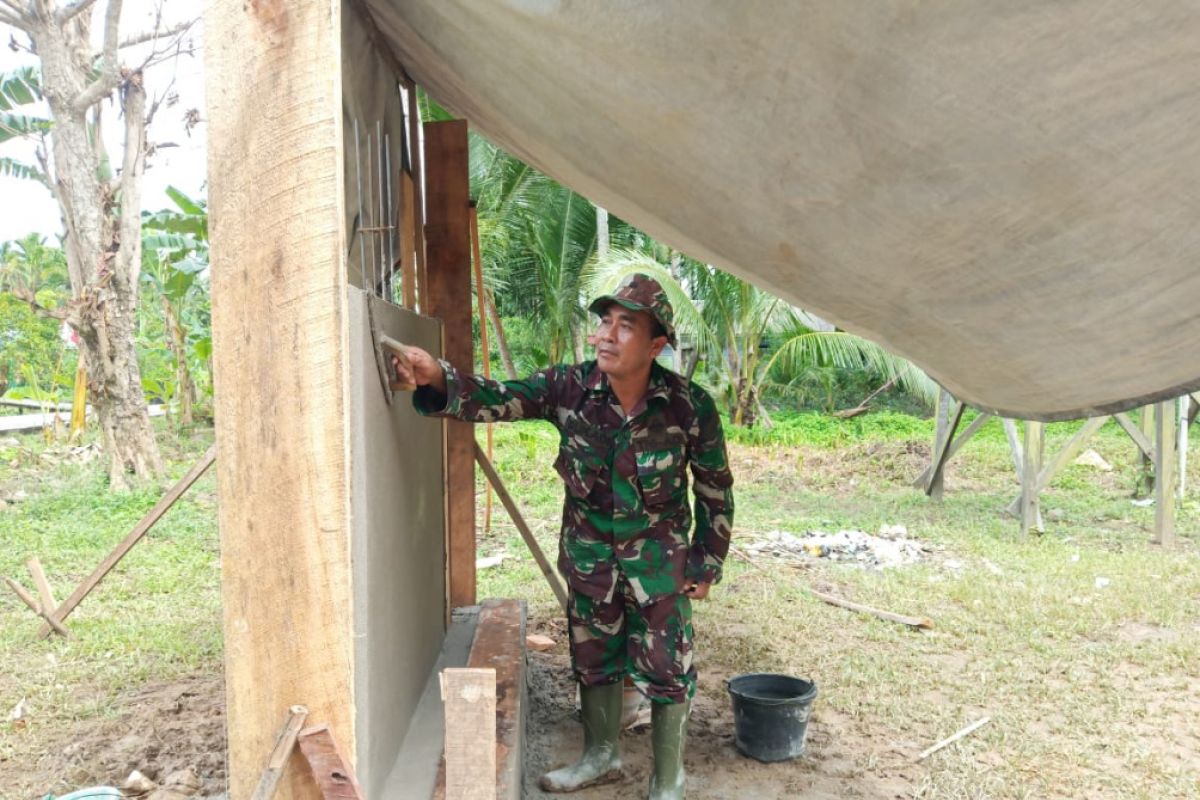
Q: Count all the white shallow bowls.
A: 0